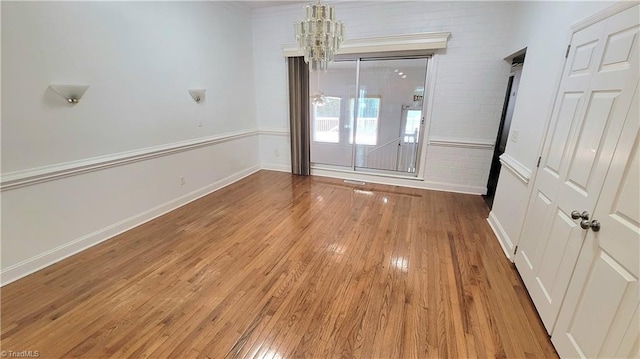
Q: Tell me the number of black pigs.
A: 0